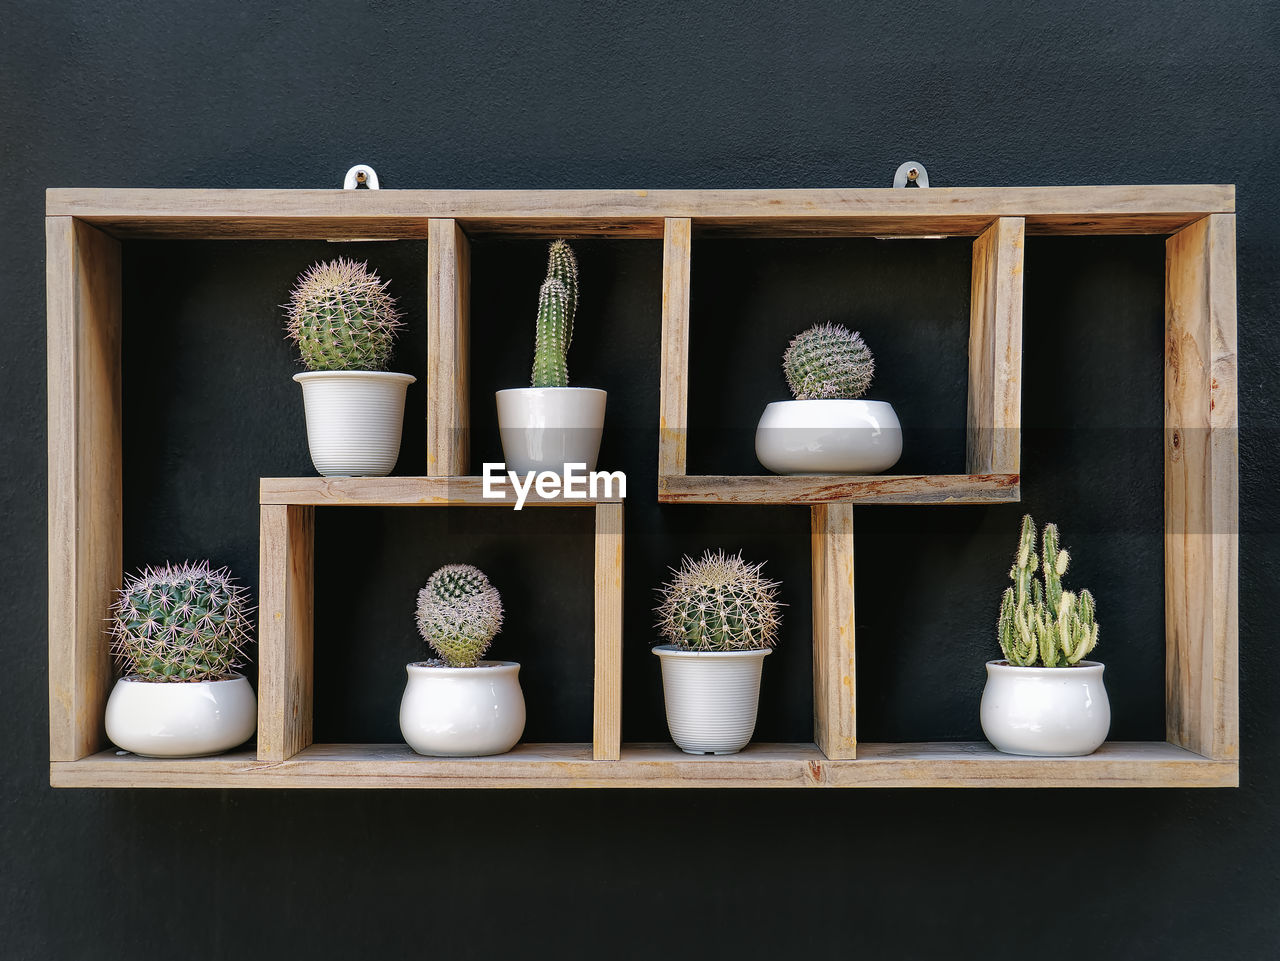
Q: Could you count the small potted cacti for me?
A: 7